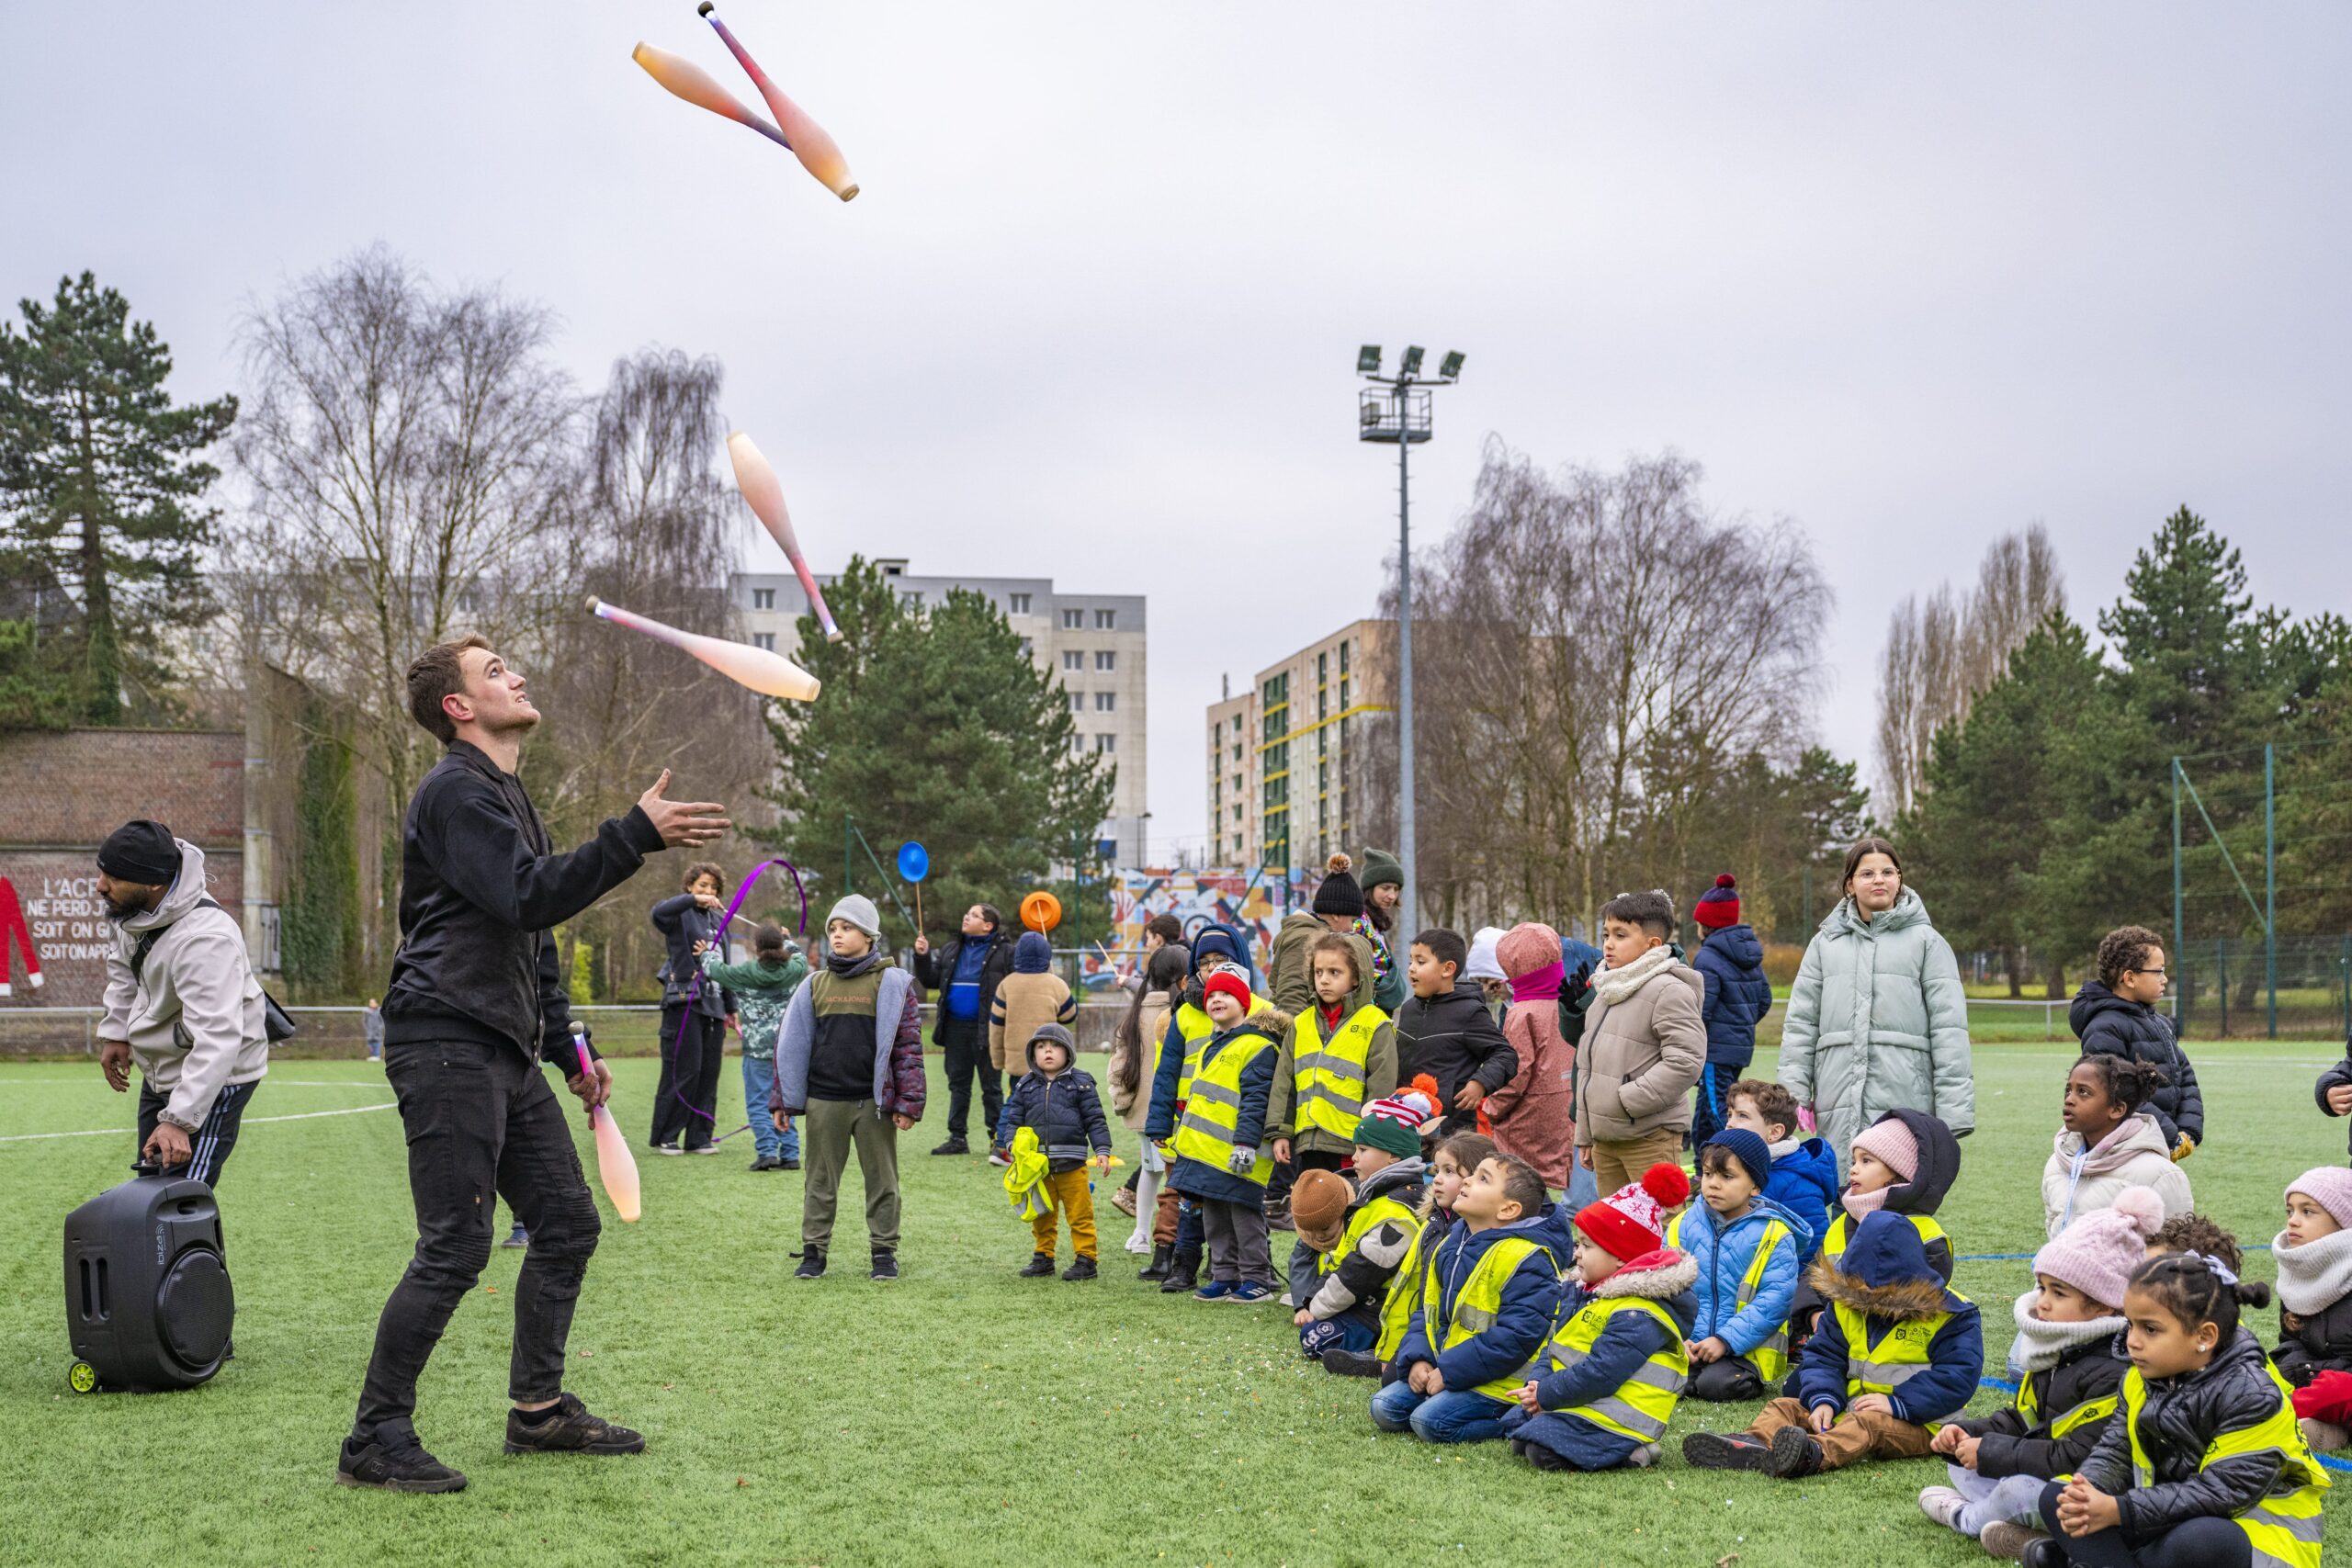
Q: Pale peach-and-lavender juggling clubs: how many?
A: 5